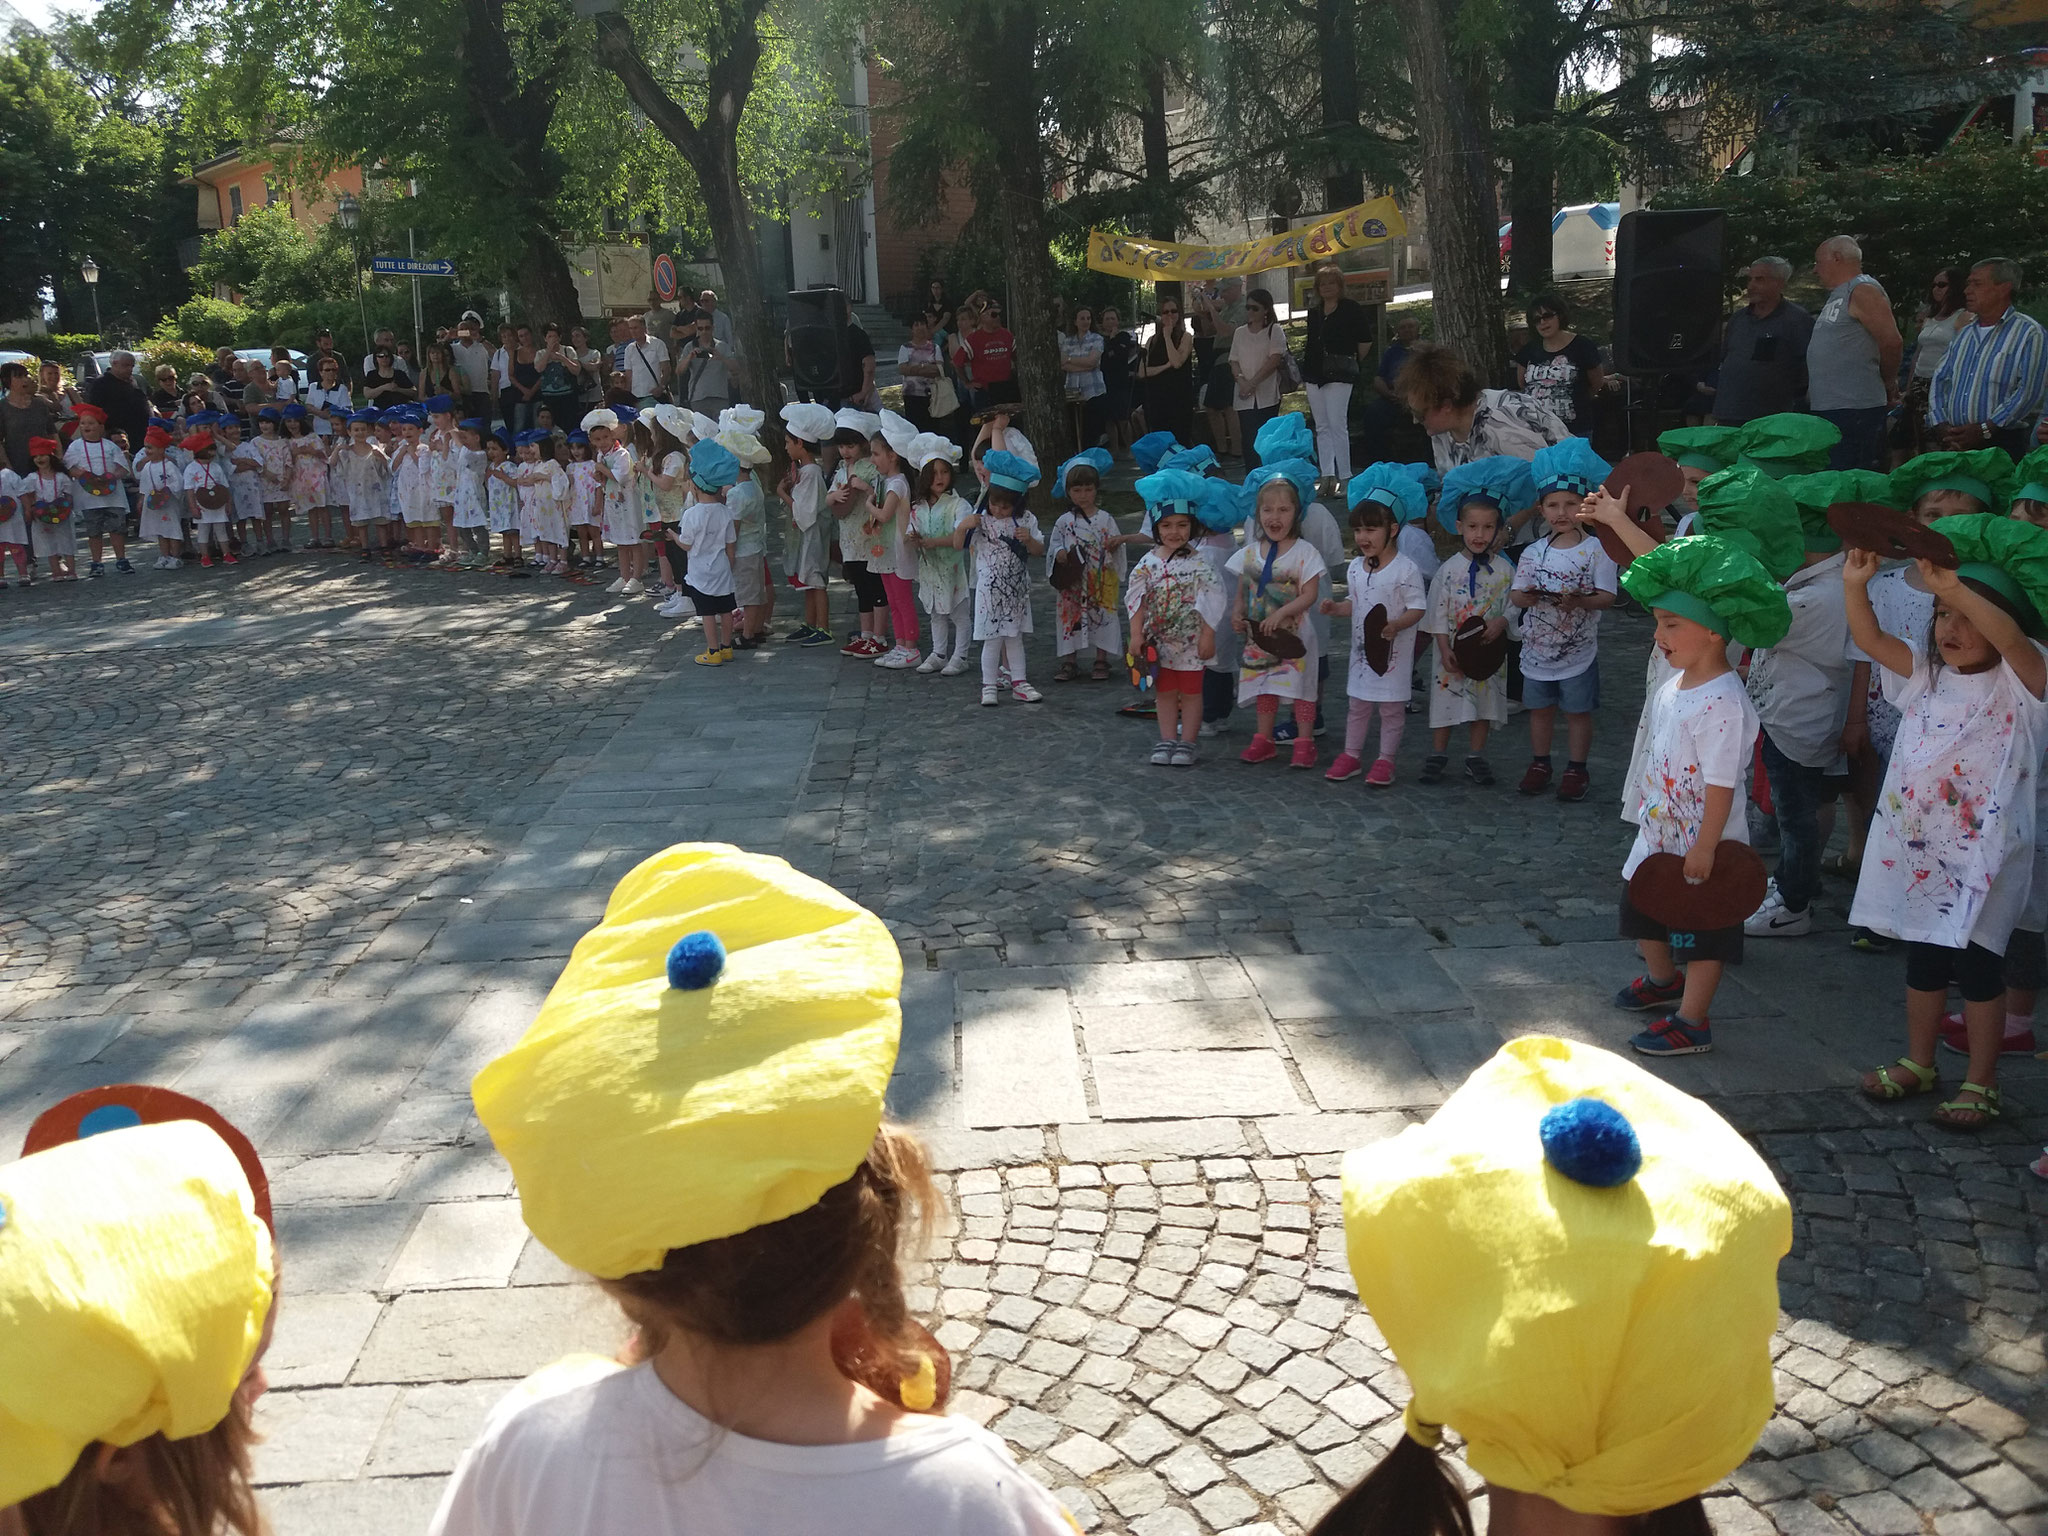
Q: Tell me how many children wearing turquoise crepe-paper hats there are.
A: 13